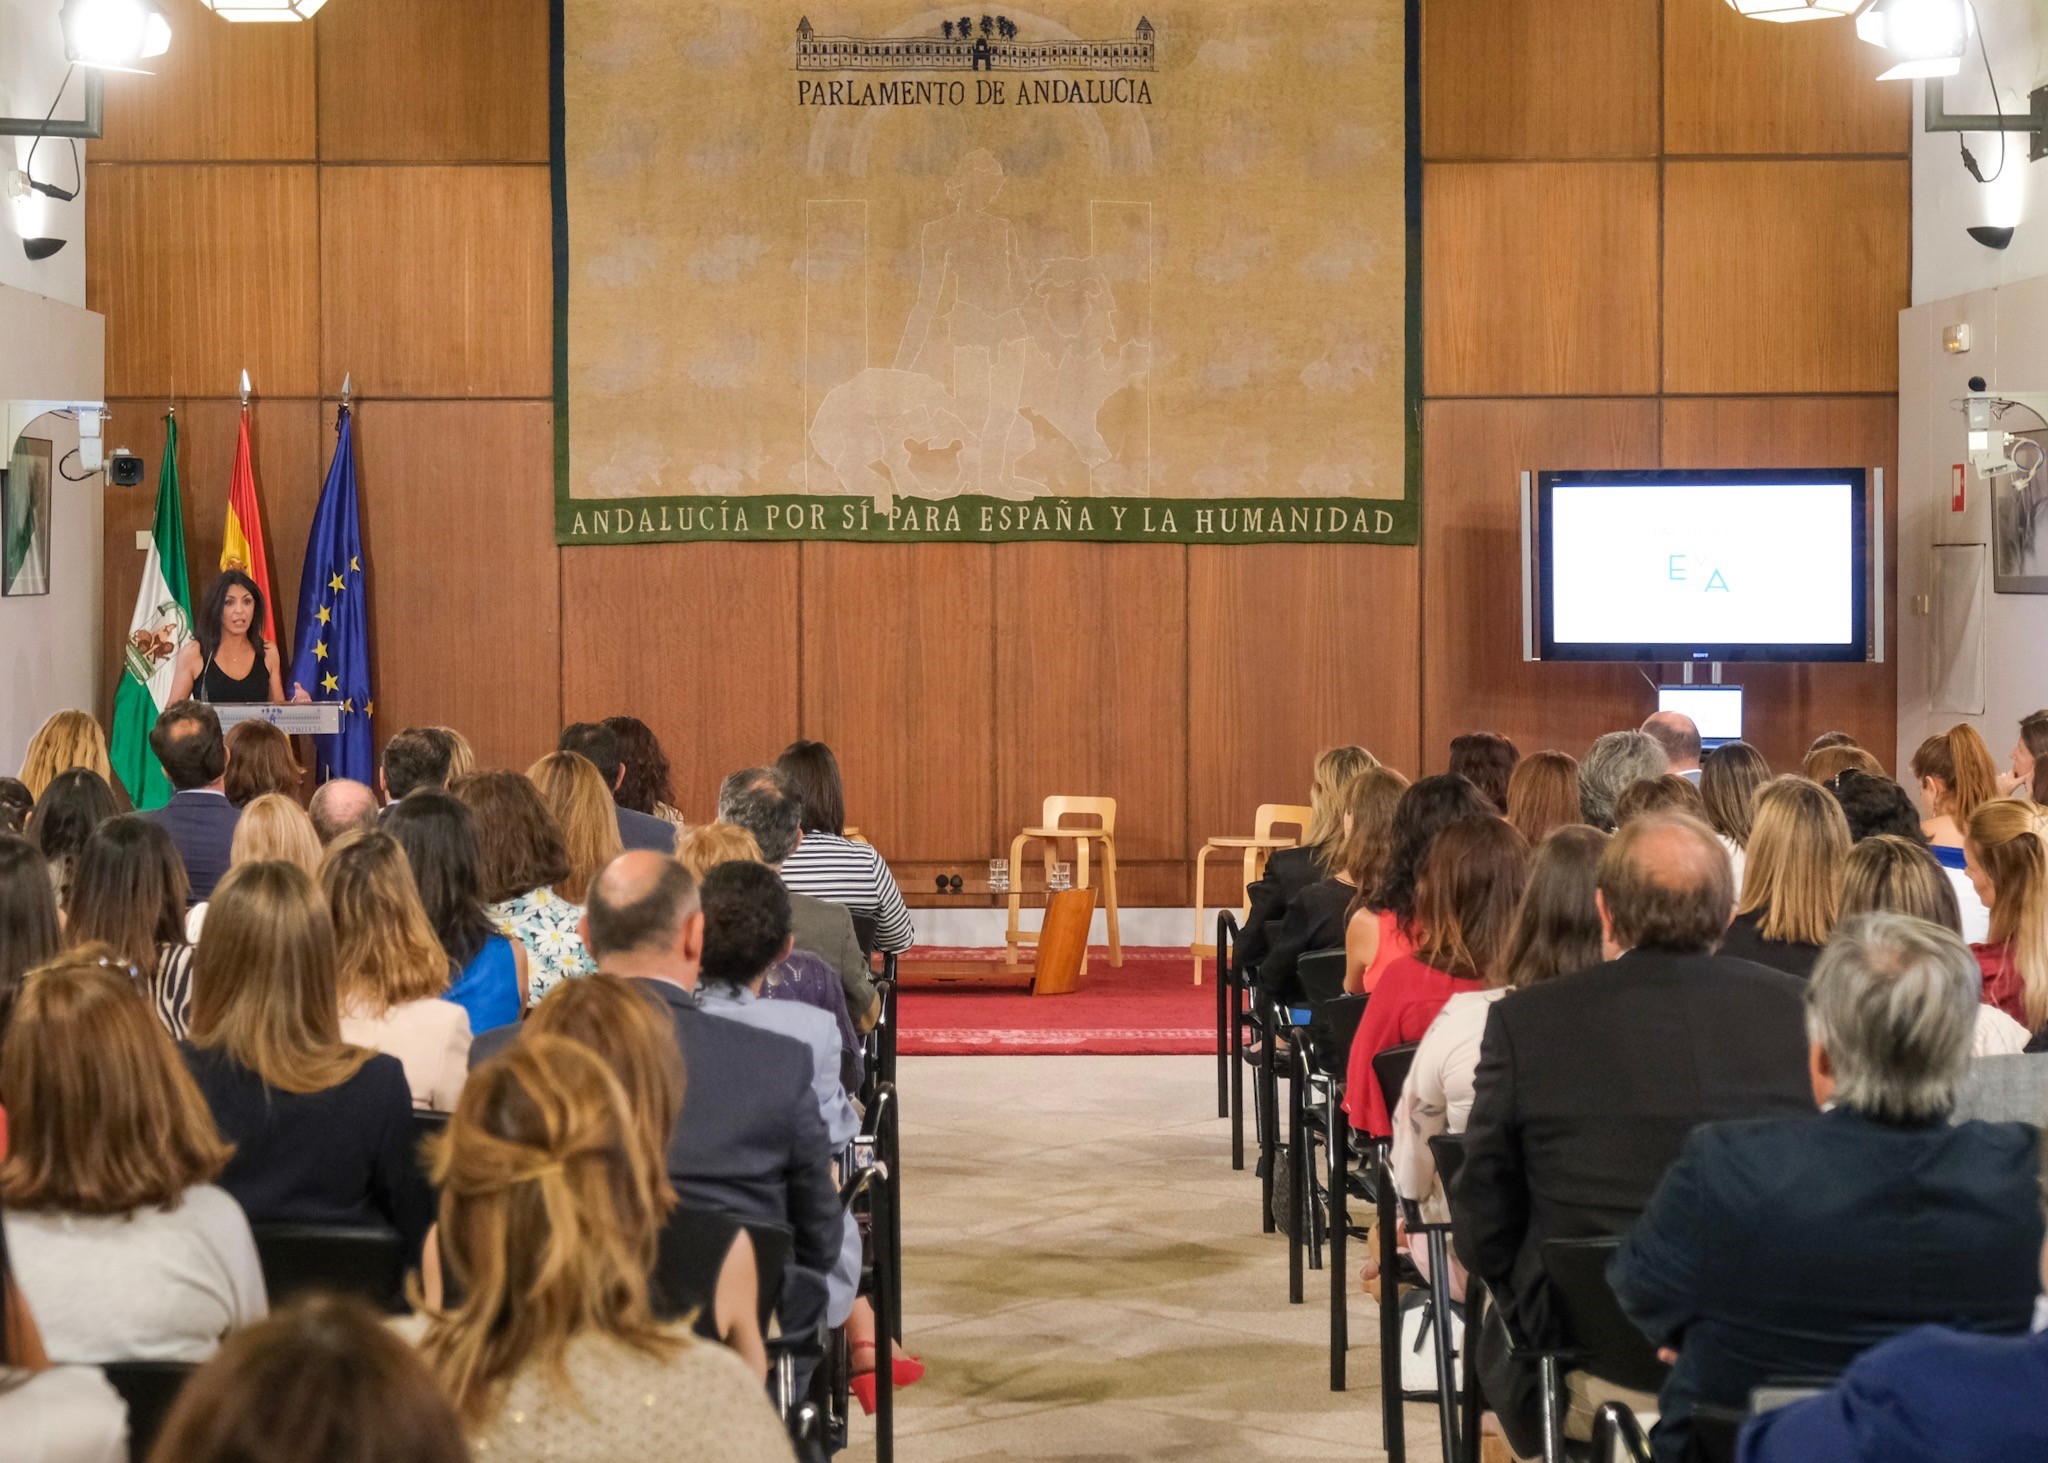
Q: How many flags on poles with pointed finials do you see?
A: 3